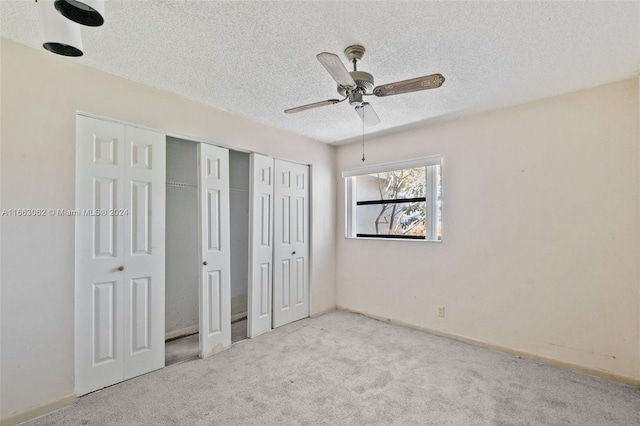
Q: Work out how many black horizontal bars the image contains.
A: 2